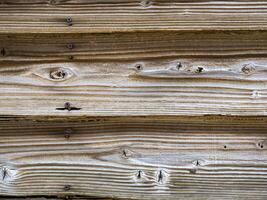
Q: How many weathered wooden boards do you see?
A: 3